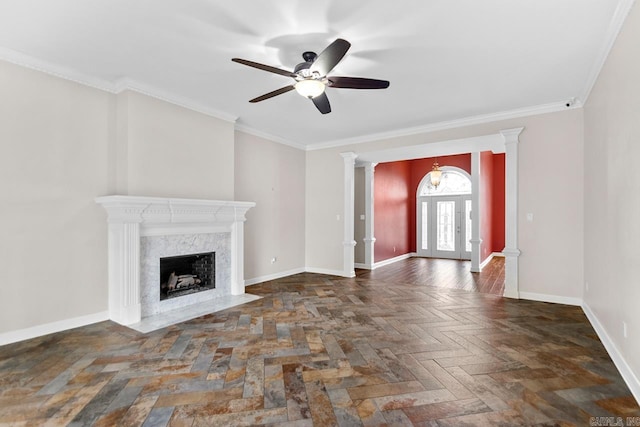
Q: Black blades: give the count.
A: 5